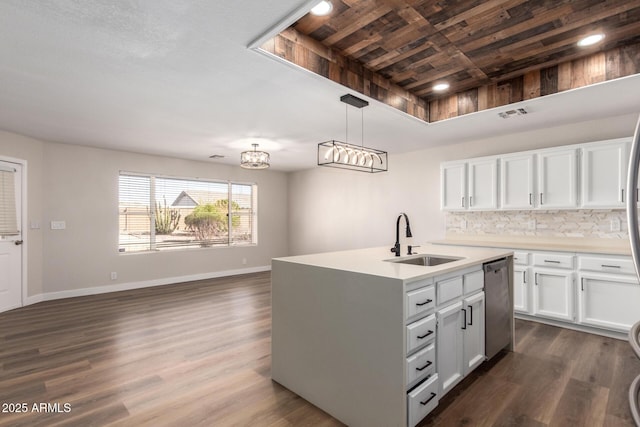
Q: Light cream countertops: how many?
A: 2